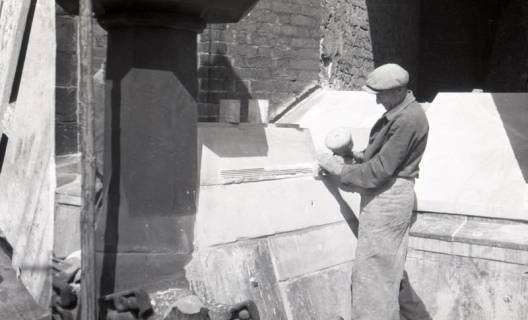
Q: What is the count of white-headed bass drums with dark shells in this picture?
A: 0